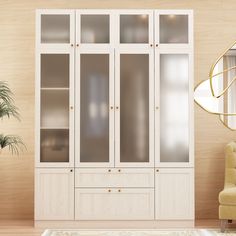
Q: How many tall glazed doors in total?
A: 4